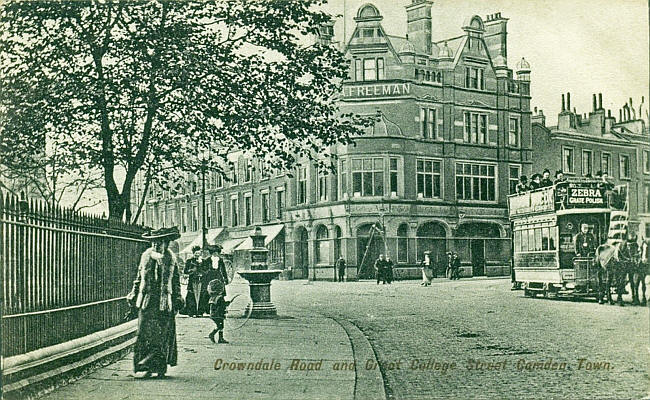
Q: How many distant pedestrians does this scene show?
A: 6